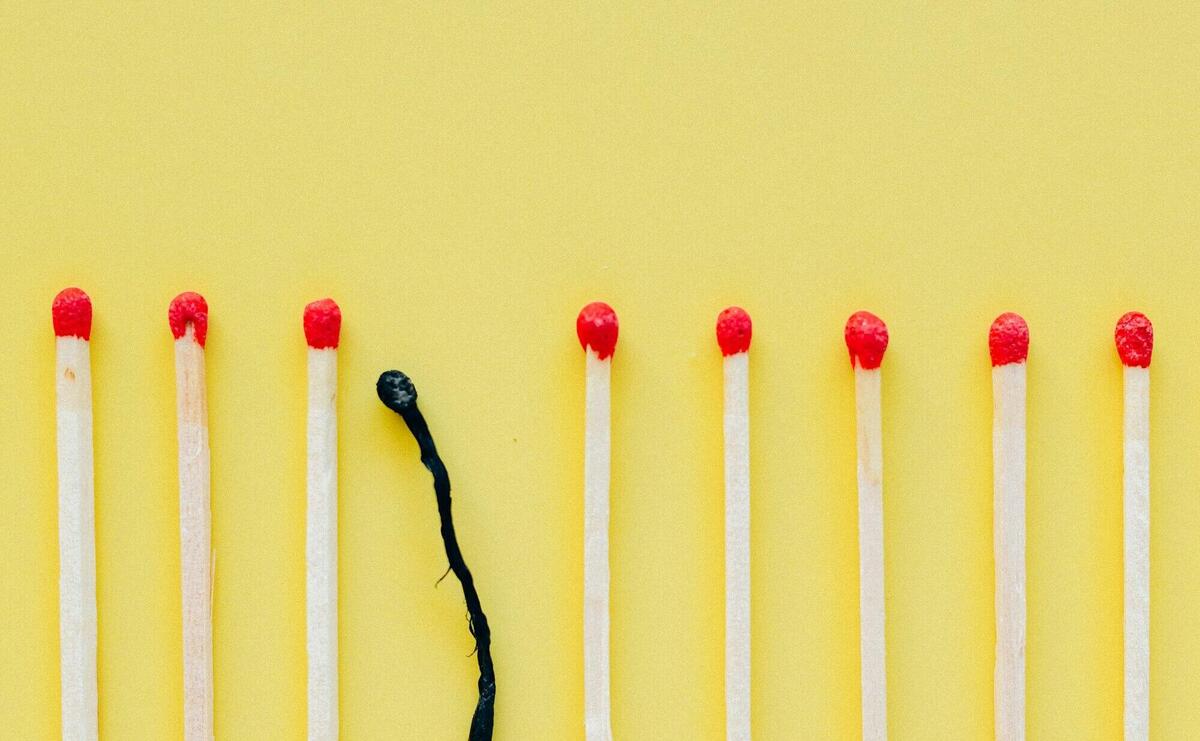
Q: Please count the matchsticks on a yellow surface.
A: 9